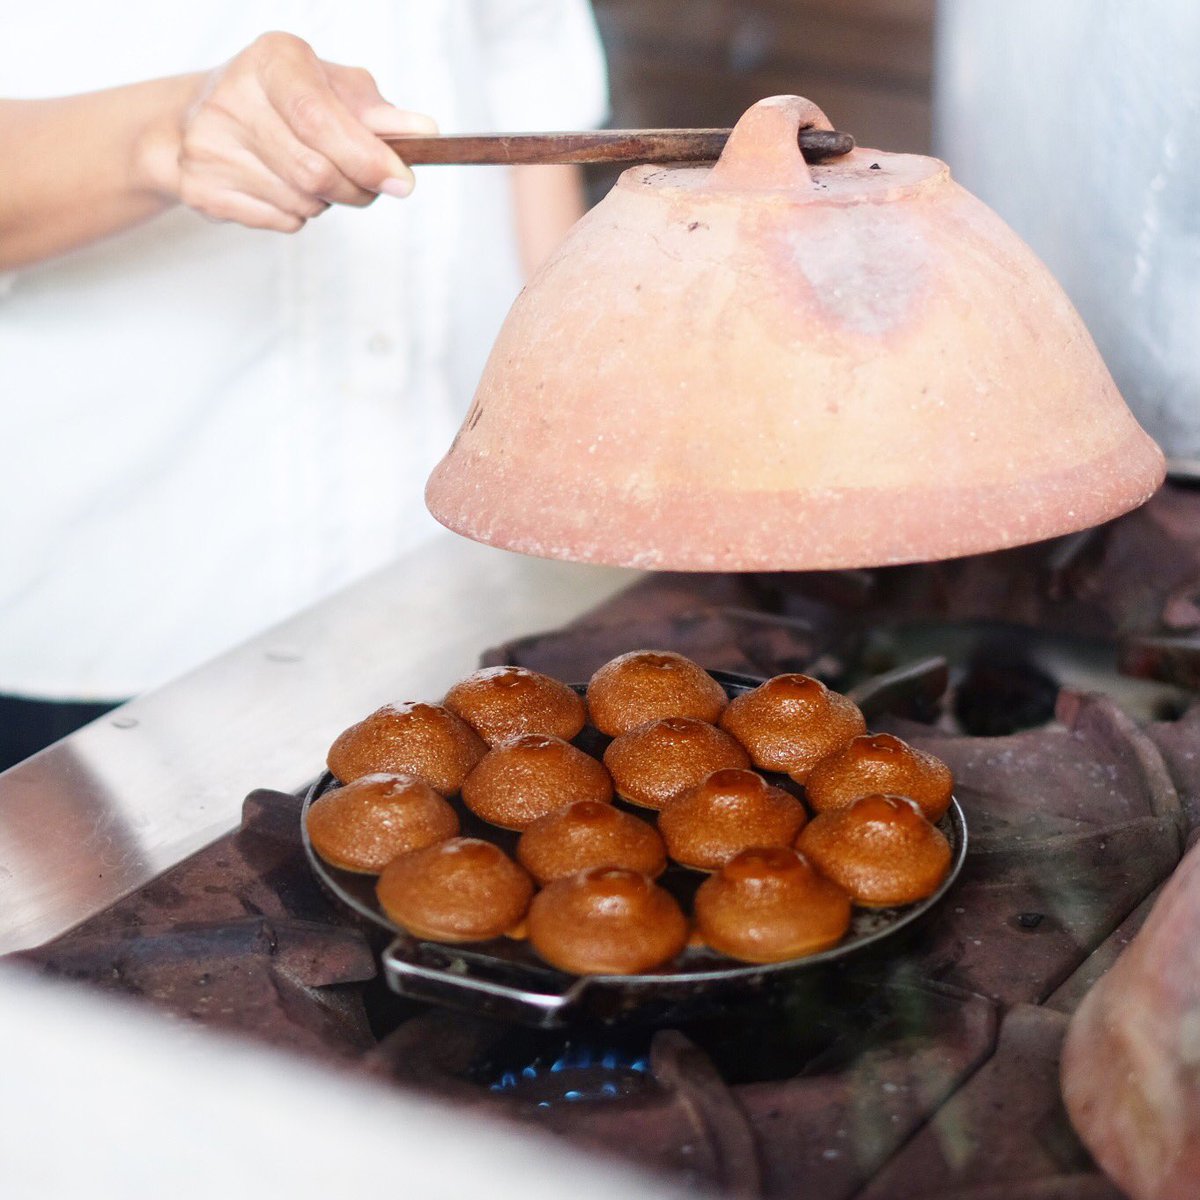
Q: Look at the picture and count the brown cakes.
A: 14